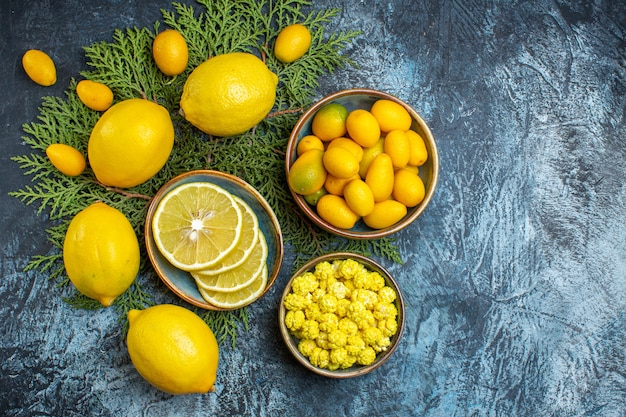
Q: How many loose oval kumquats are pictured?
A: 5